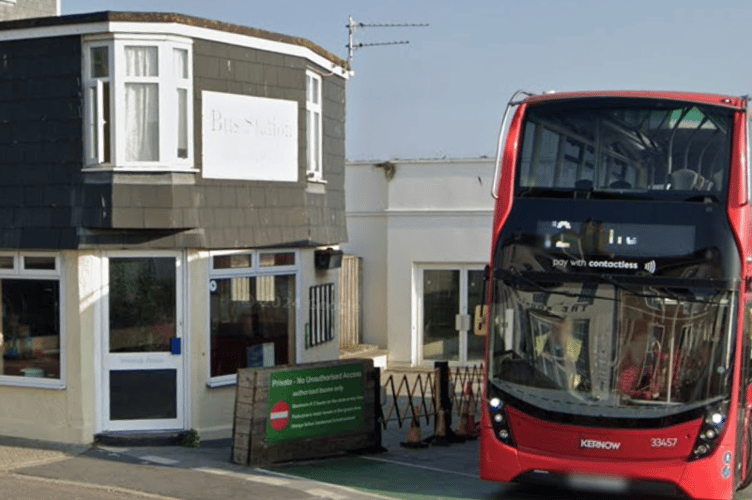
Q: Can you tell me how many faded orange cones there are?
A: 3